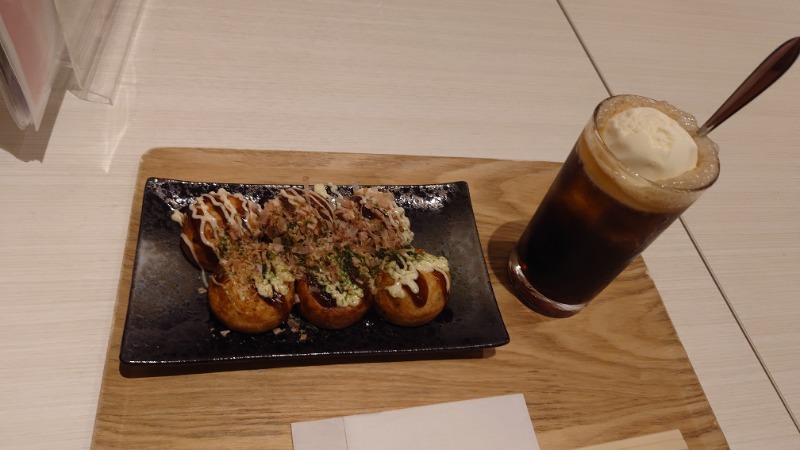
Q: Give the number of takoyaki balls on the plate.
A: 6